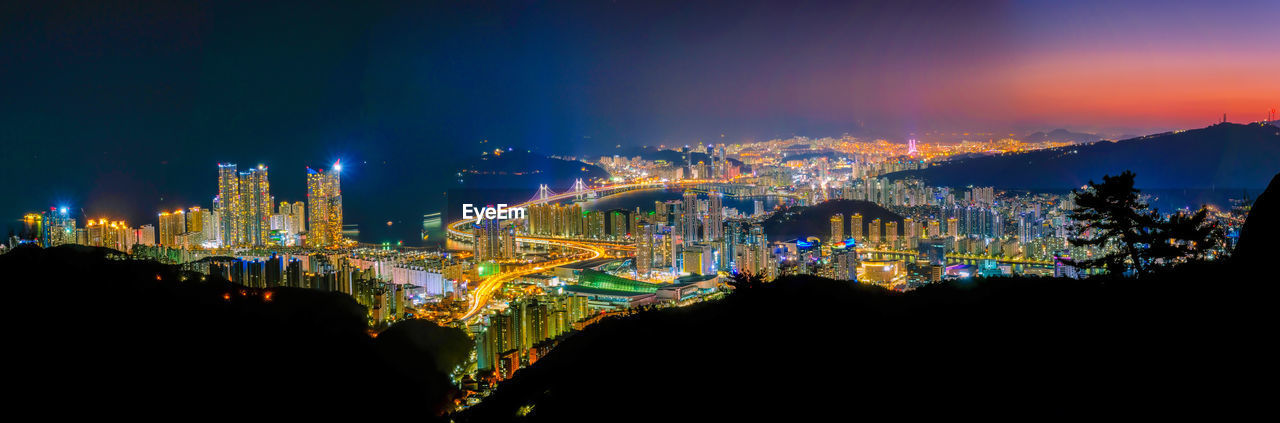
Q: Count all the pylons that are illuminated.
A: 2